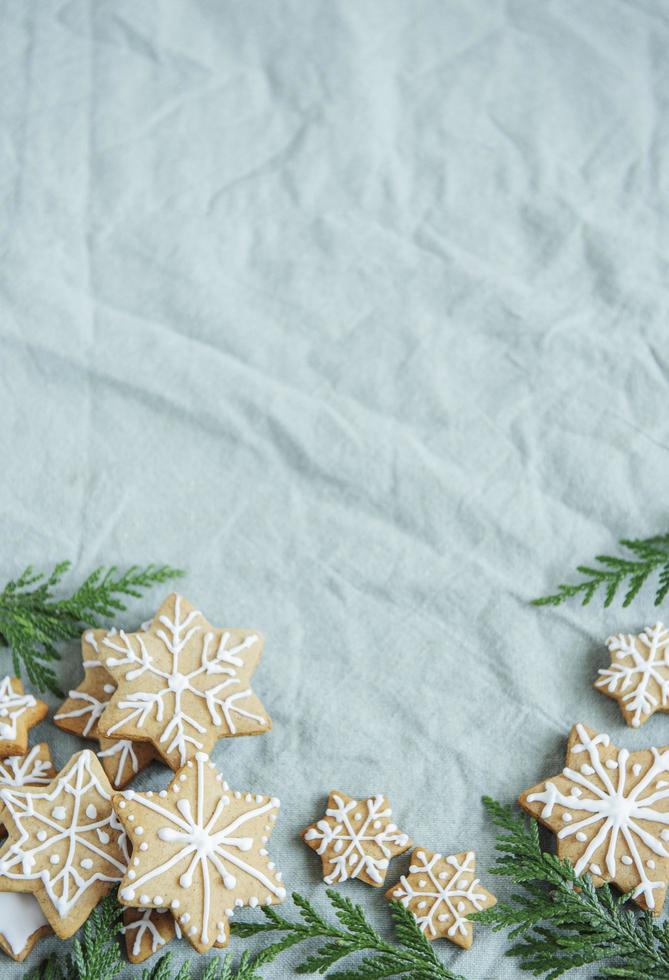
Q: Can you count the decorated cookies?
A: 12